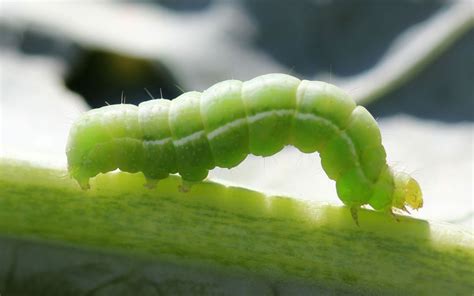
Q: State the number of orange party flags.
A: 0